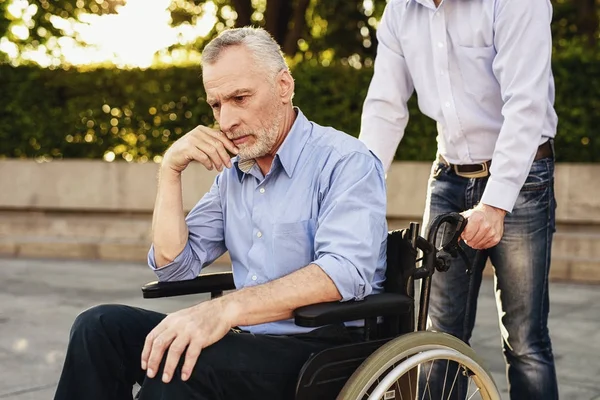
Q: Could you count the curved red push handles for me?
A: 0